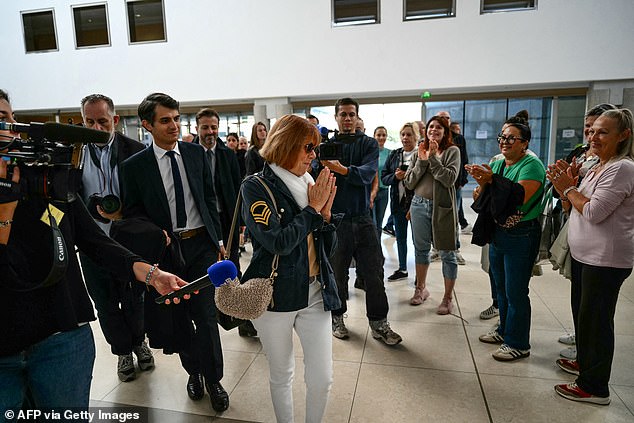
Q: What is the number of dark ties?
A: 2